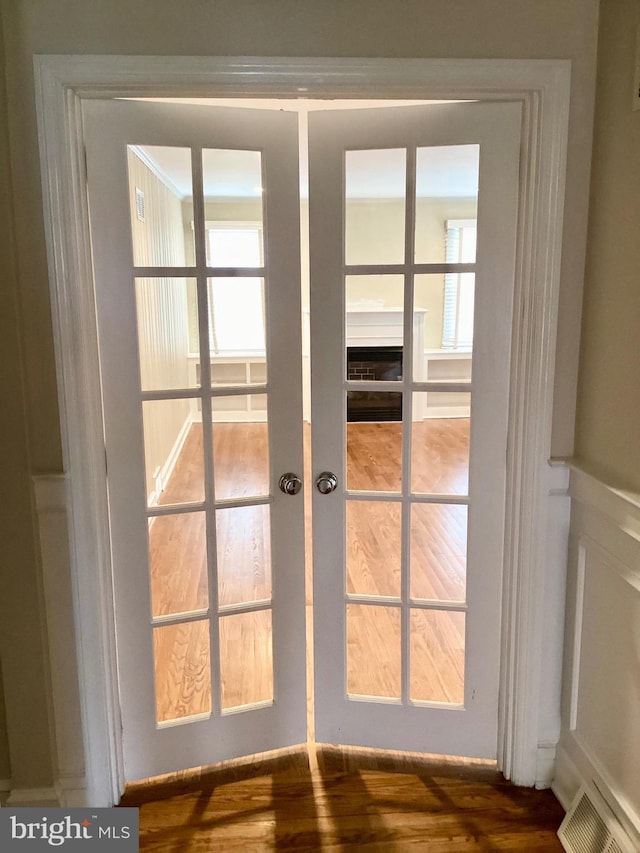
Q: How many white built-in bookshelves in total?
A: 2